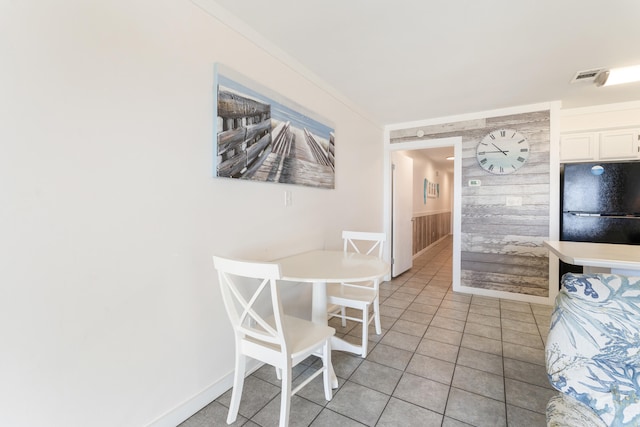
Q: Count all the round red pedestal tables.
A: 0